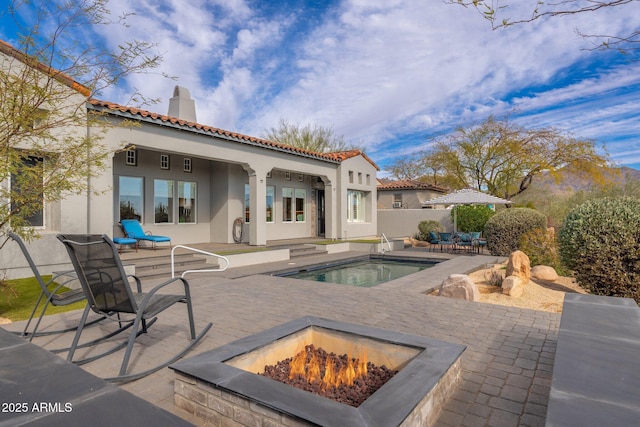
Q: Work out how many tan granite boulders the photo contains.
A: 4